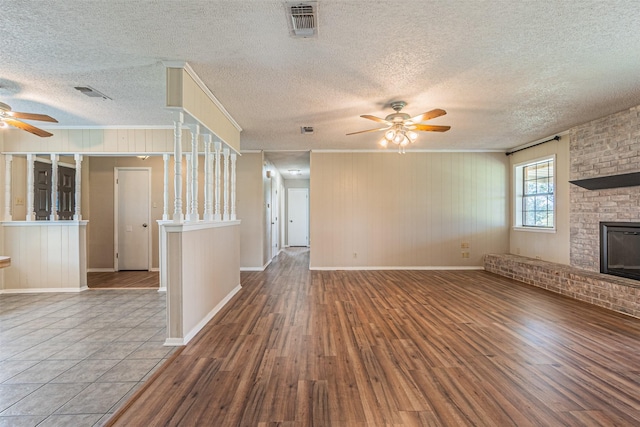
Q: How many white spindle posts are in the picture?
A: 13